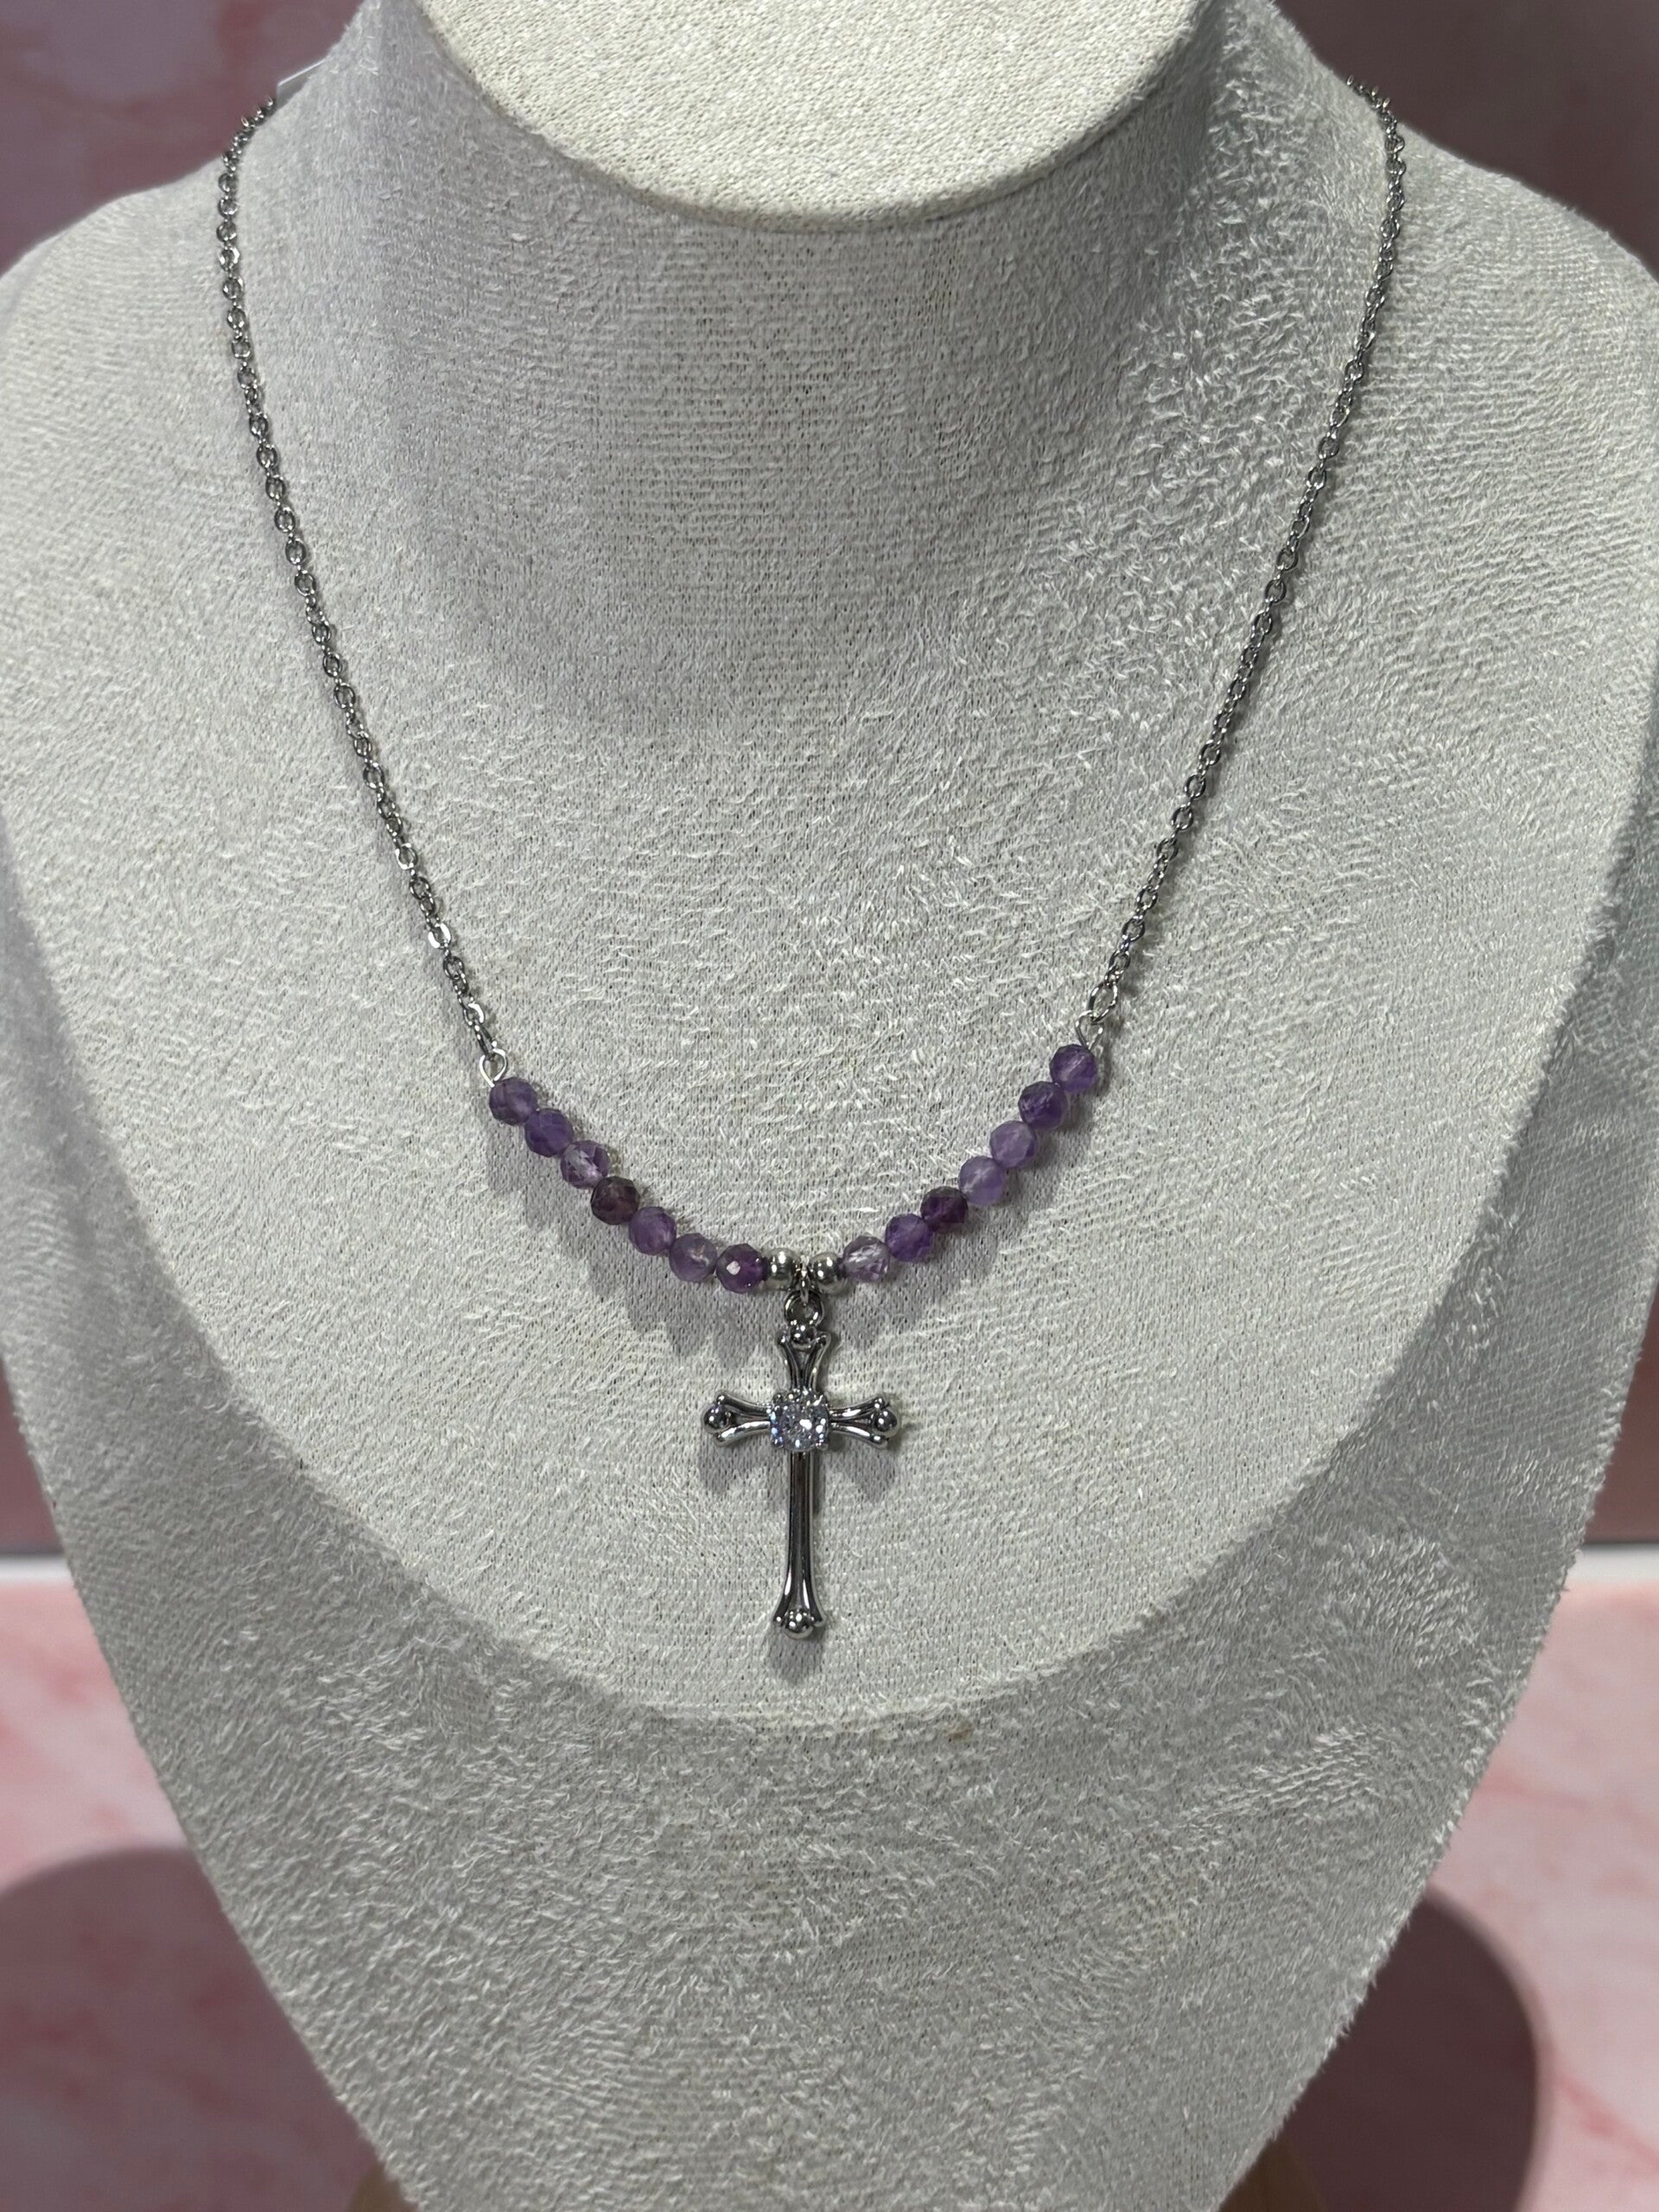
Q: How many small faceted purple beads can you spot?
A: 14